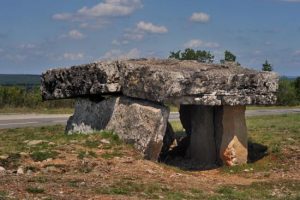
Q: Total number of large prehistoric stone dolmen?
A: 1